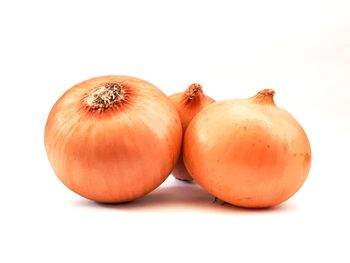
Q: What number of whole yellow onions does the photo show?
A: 3